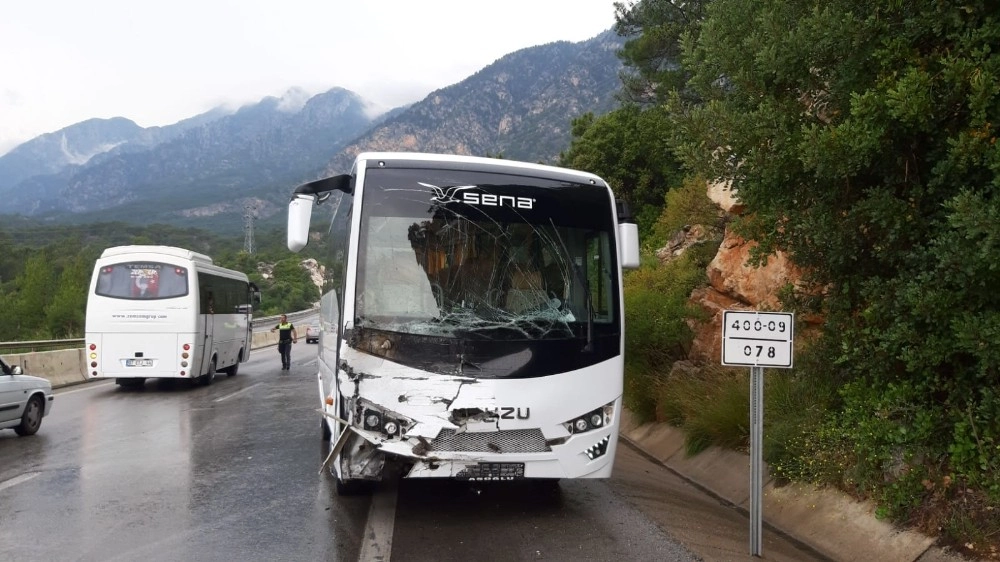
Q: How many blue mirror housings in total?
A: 0